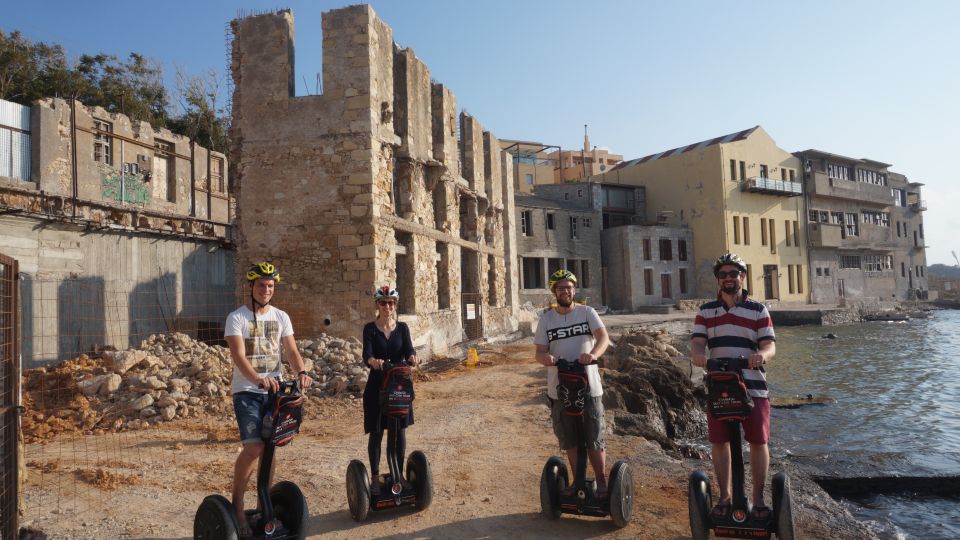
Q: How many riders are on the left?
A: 2